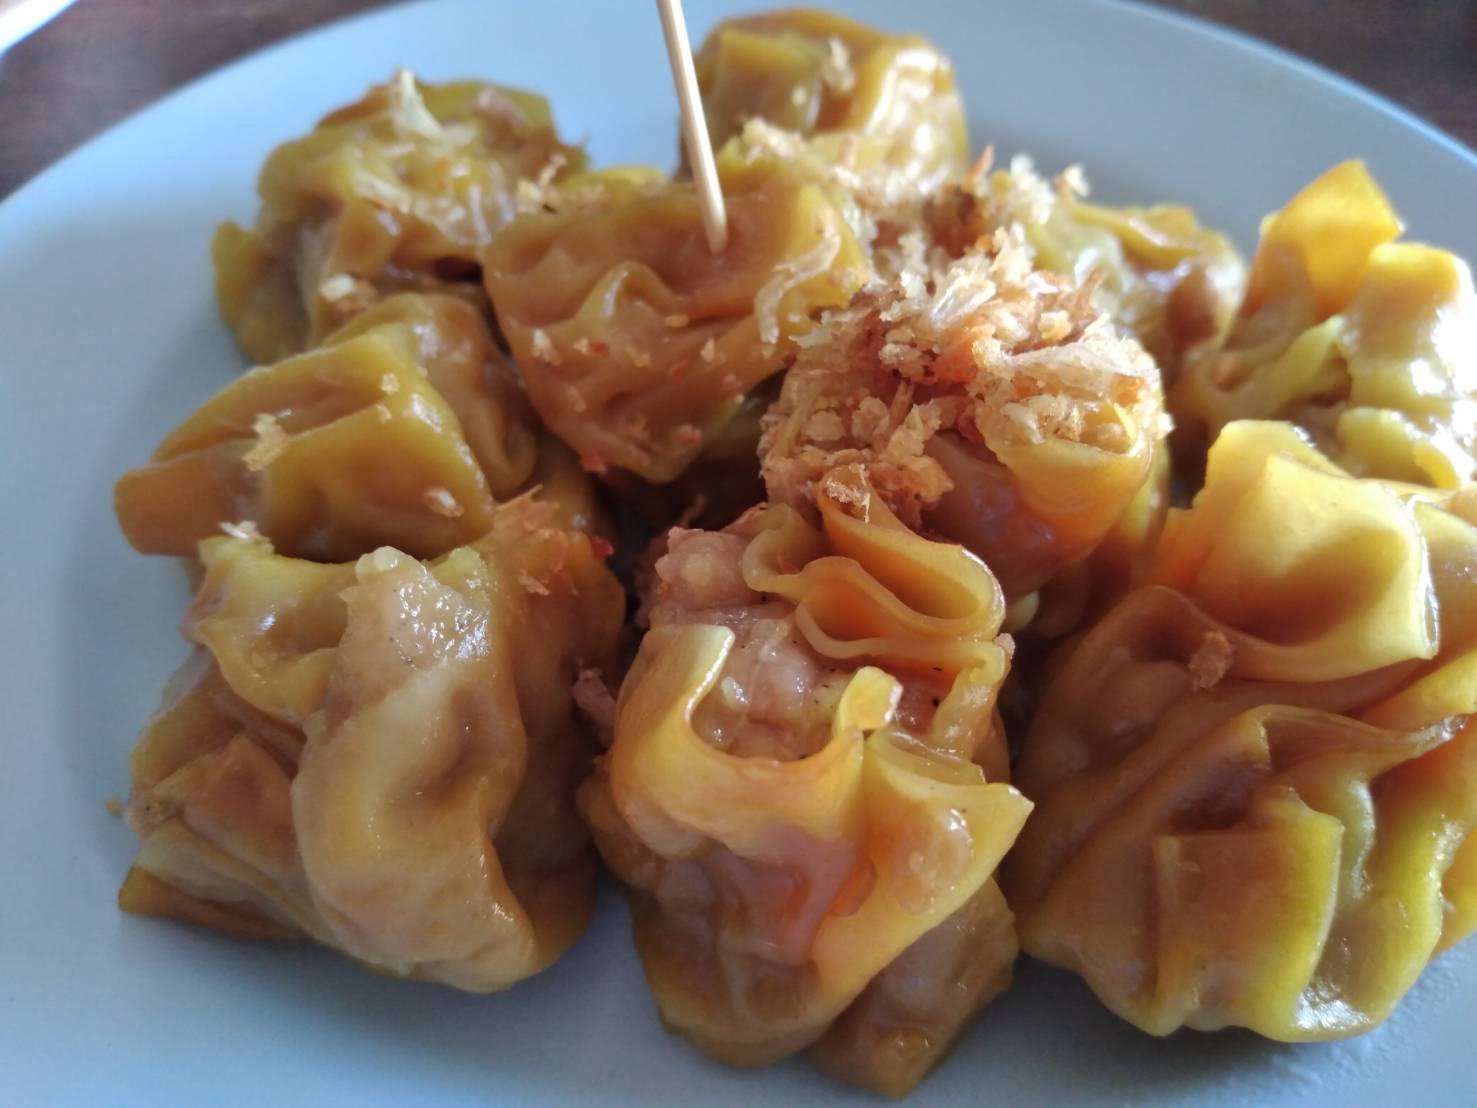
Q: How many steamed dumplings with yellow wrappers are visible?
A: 10